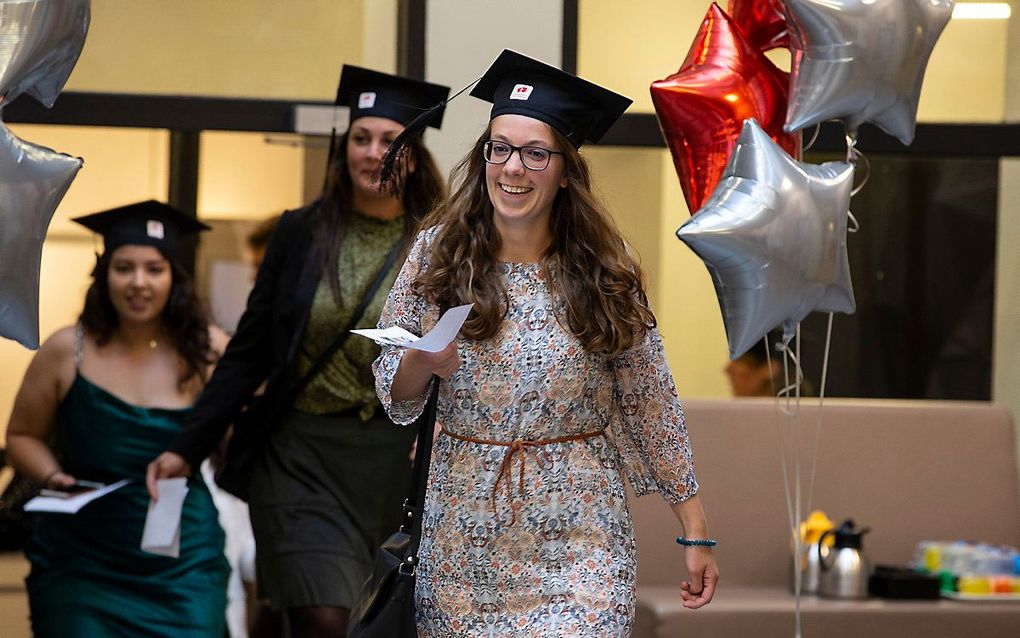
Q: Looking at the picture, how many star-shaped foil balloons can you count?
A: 6